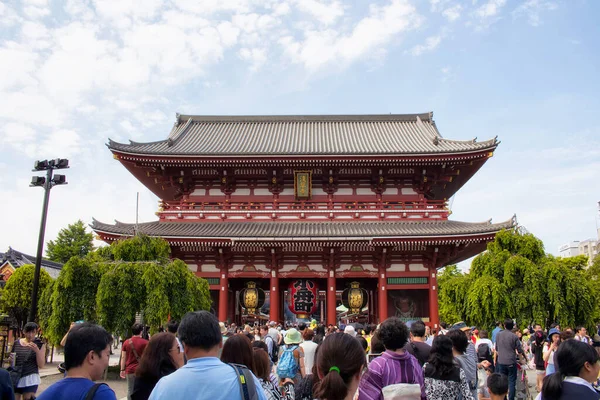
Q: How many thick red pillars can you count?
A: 5